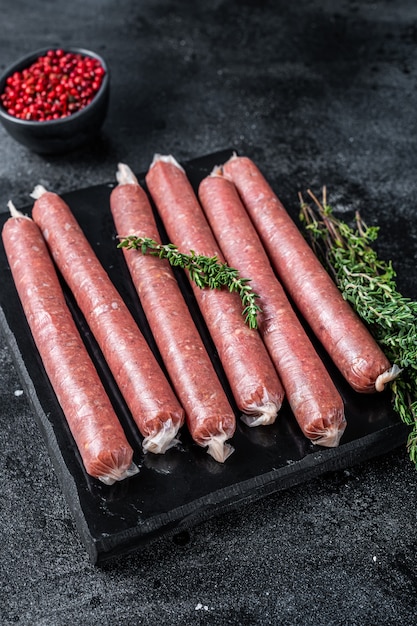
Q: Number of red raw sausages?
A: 6